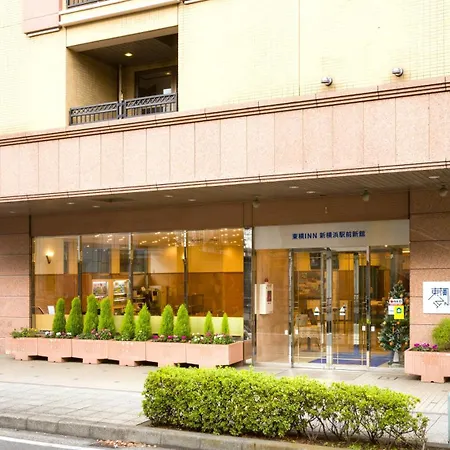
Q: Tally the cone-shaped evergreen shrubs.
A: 10